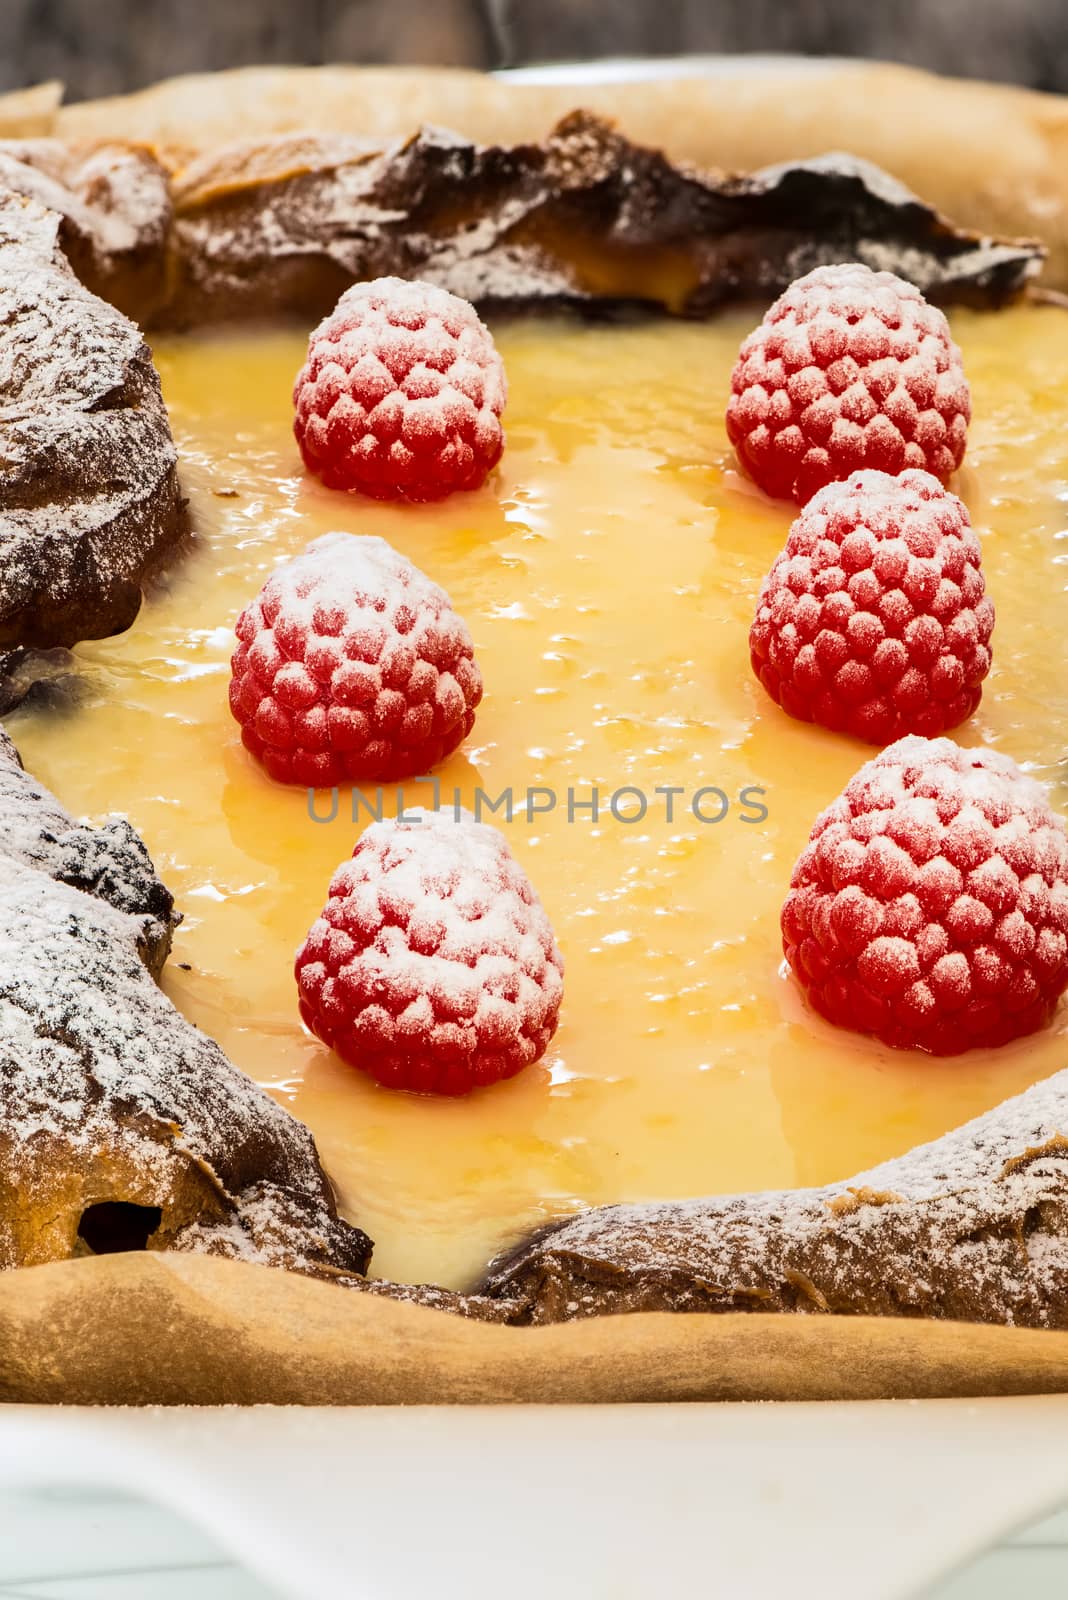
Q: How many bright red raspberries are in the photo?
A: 6